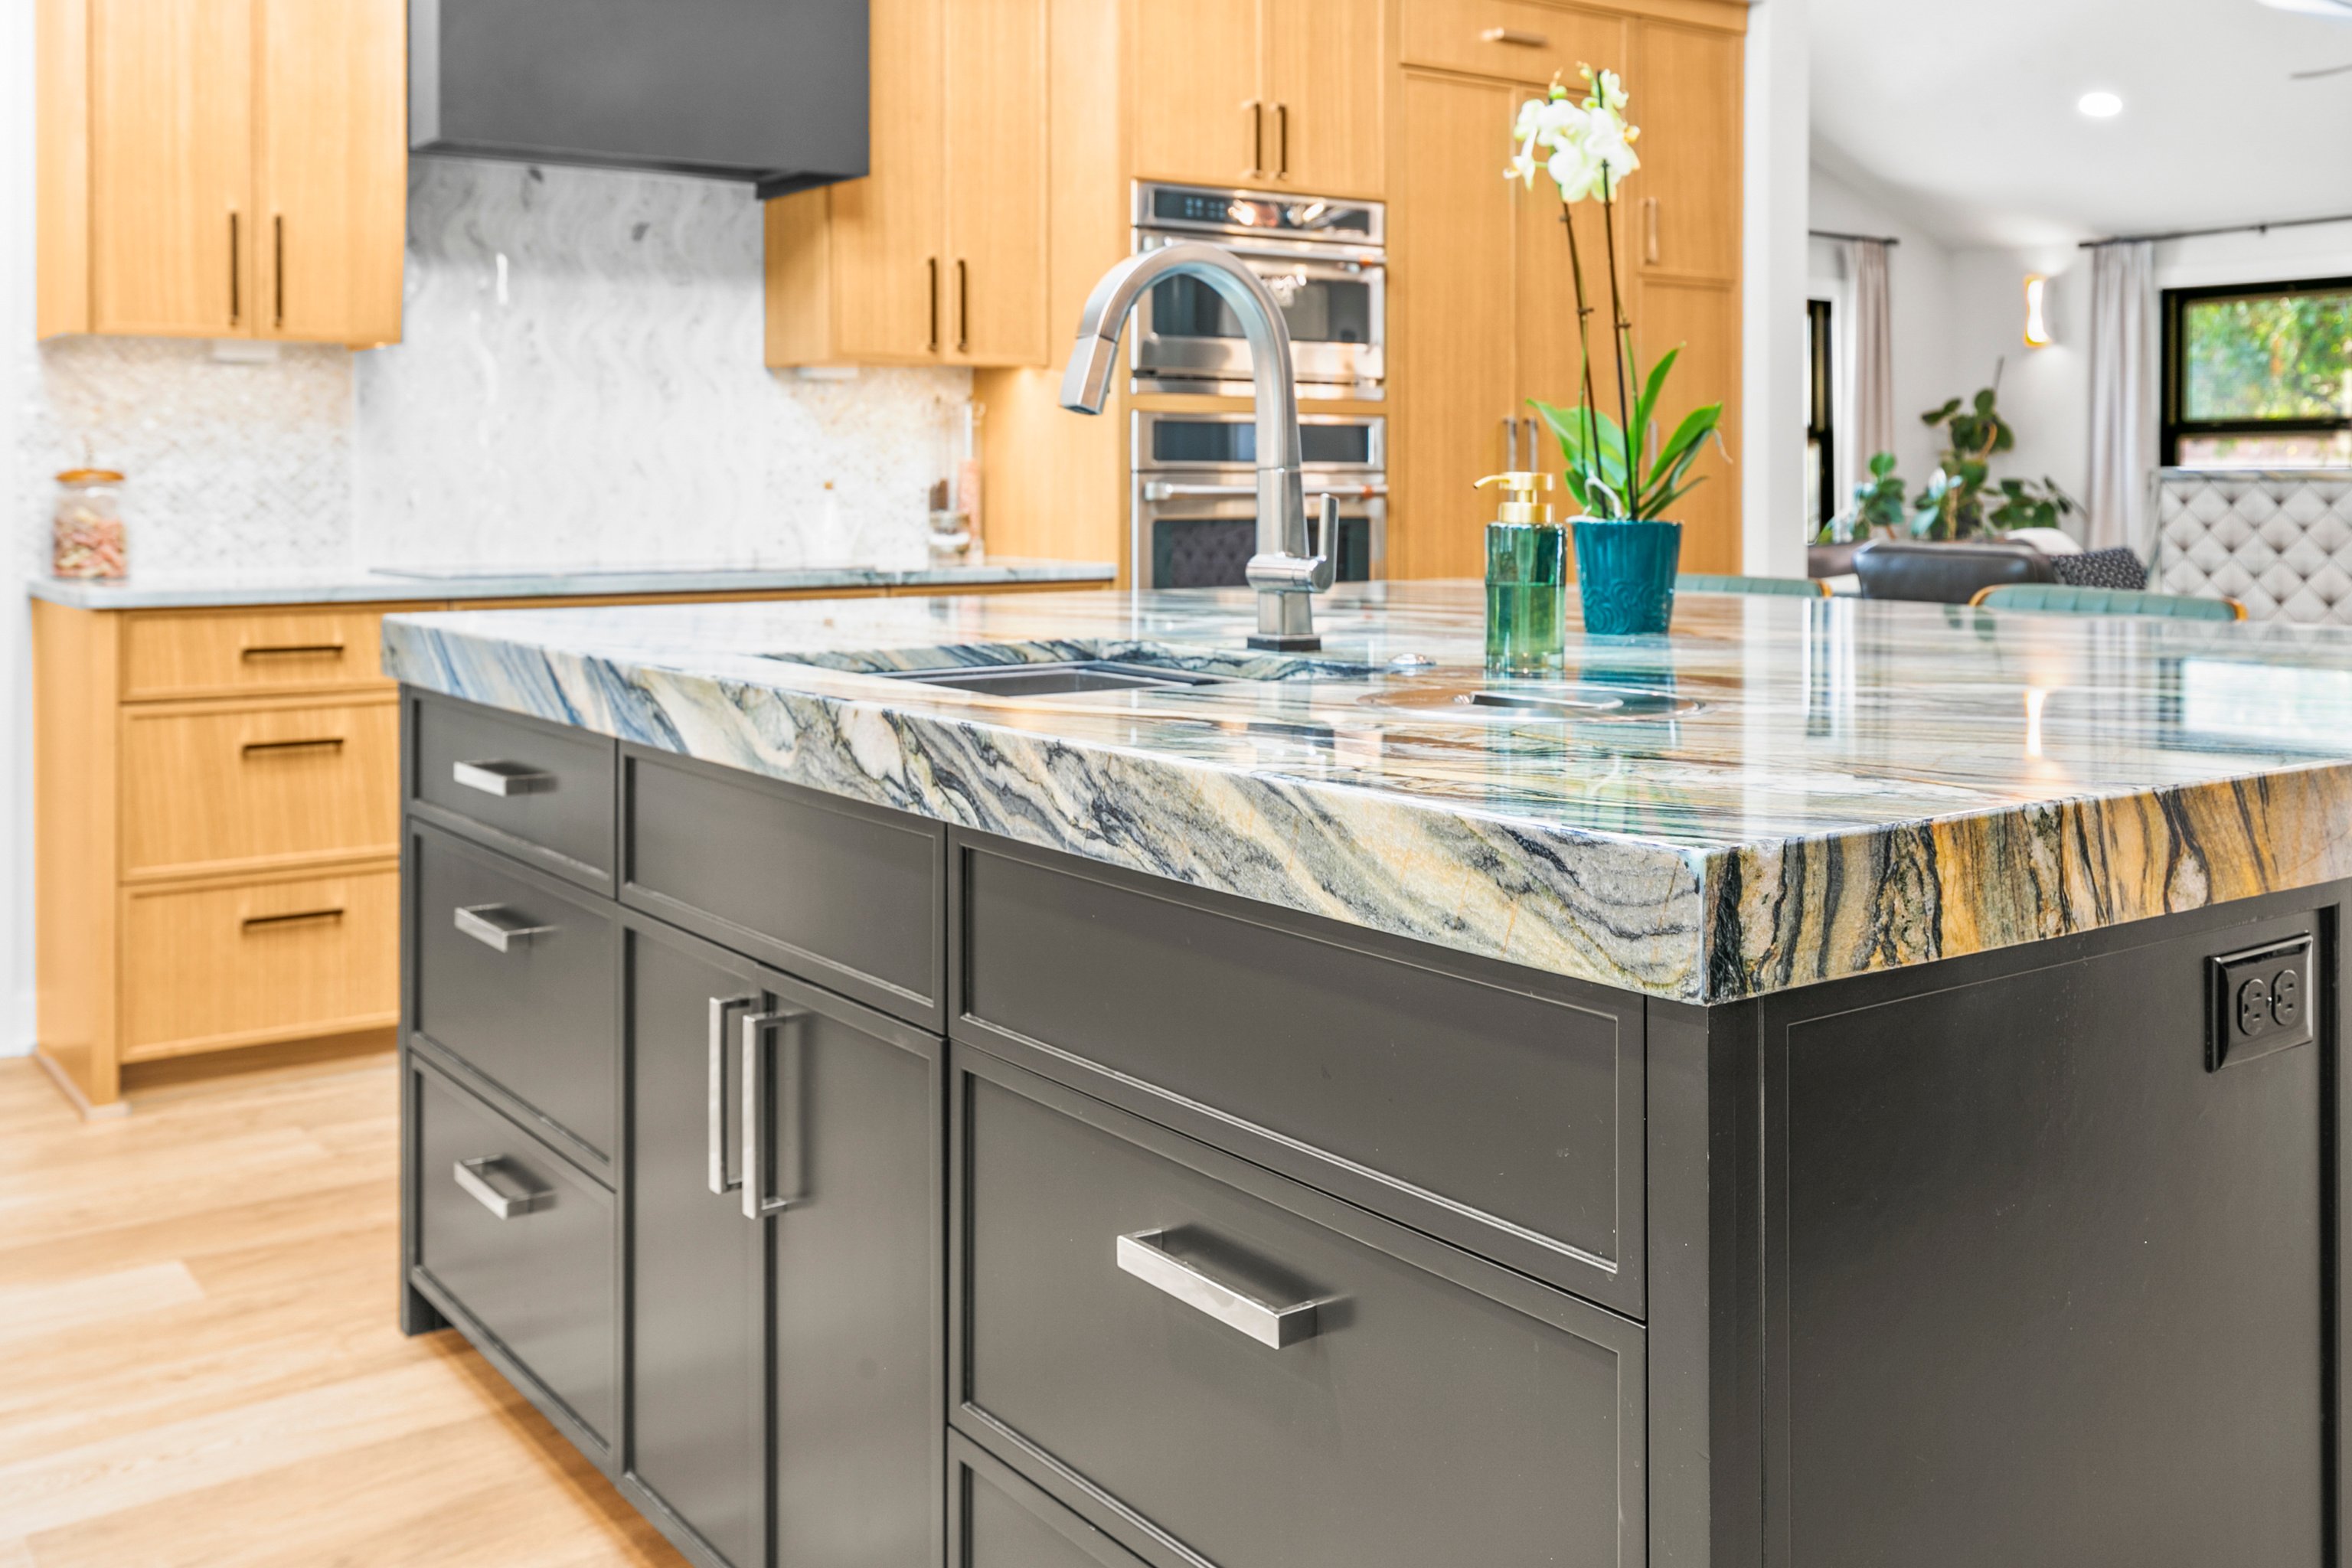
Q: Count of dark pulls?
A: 9